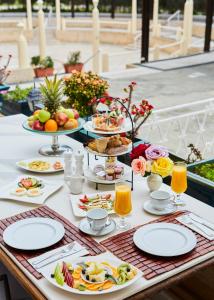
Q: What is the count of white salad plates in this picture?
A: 2